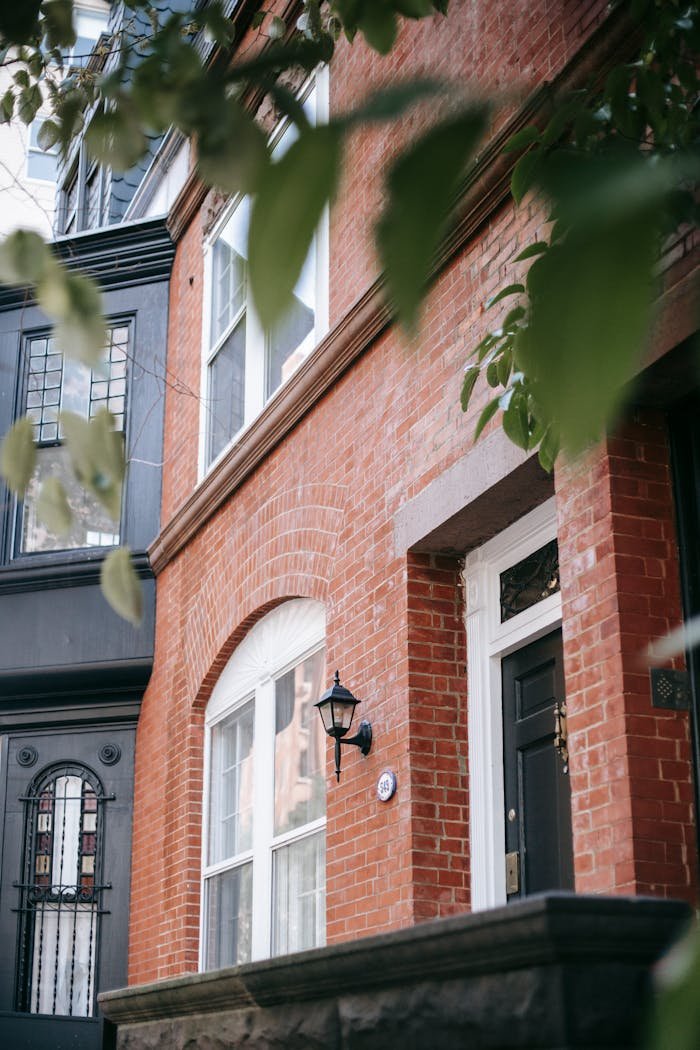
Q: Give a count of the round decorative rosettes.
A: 2